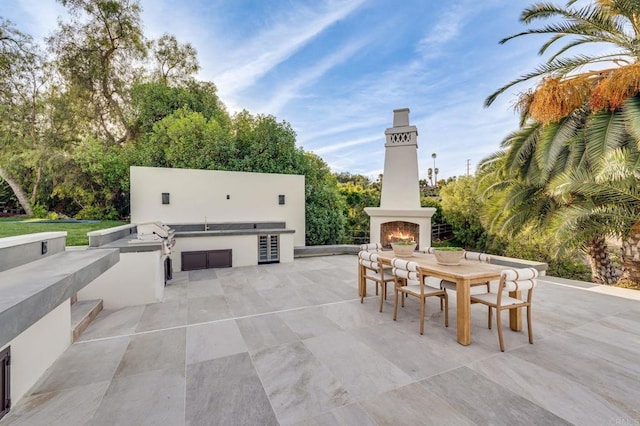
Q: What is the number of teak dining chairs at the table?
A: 6